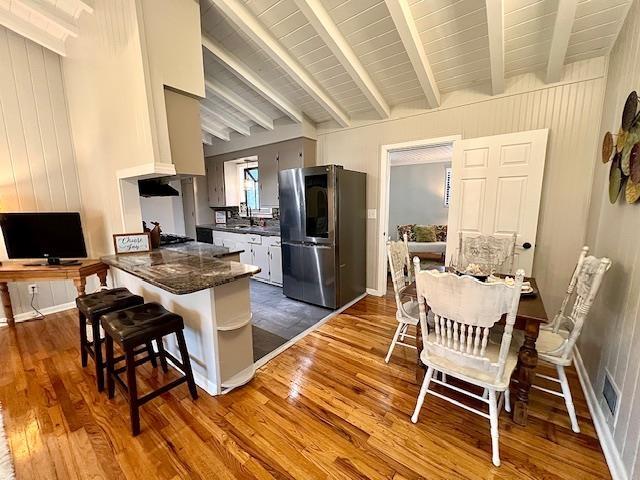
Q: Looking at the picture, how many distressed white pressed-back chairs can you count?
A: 4